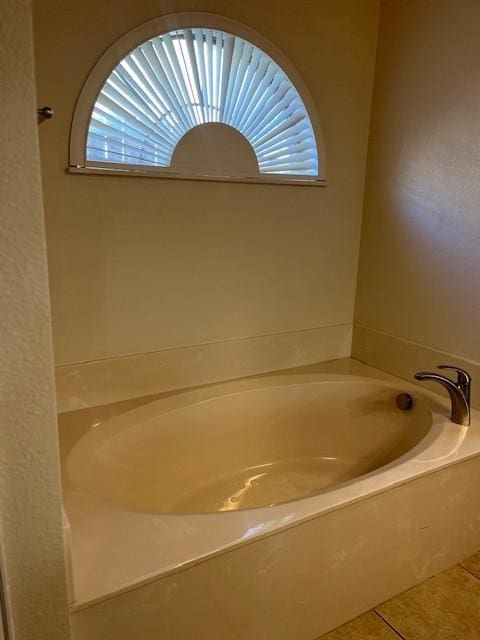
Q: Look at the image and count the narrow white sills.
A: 1